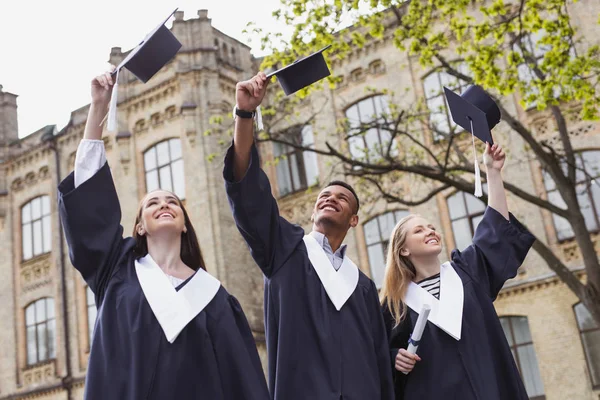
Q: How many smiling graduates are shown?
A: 3